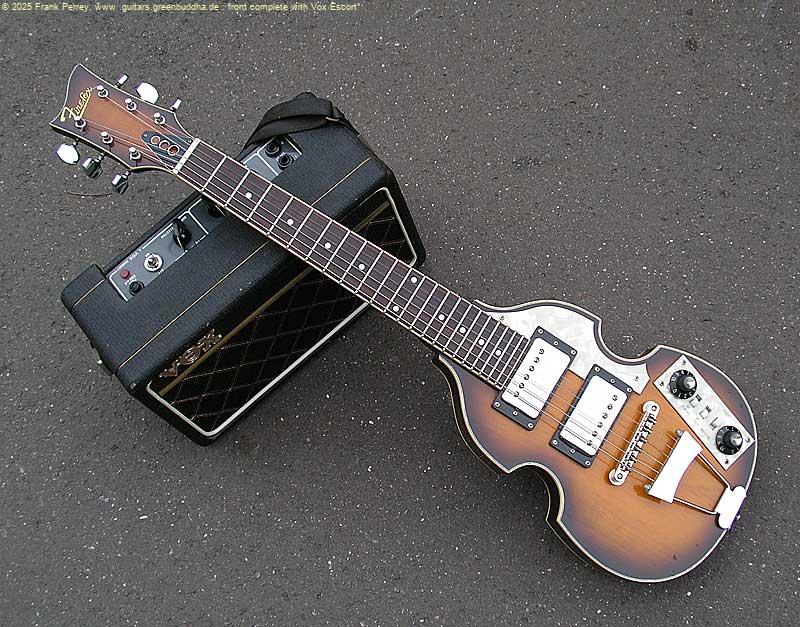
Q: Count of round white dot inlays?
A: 10